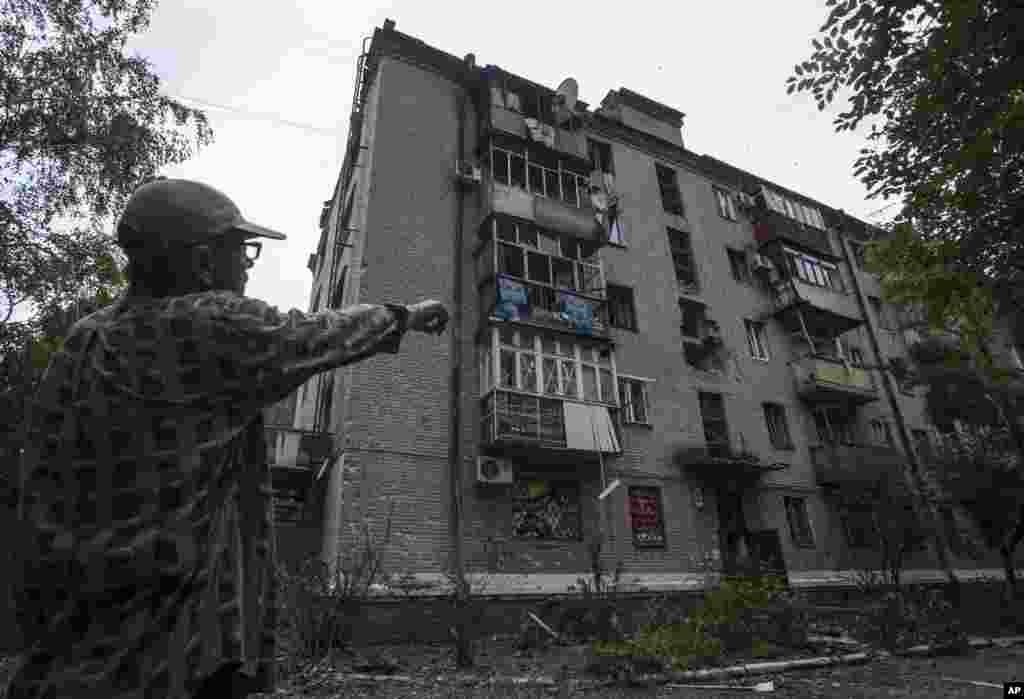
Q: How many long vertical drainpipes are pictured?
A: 2